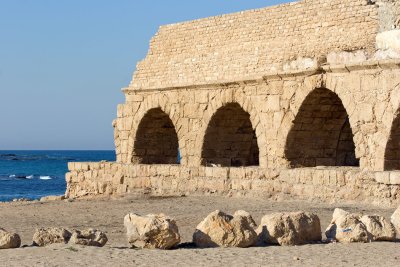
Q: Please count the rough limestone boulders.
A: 9